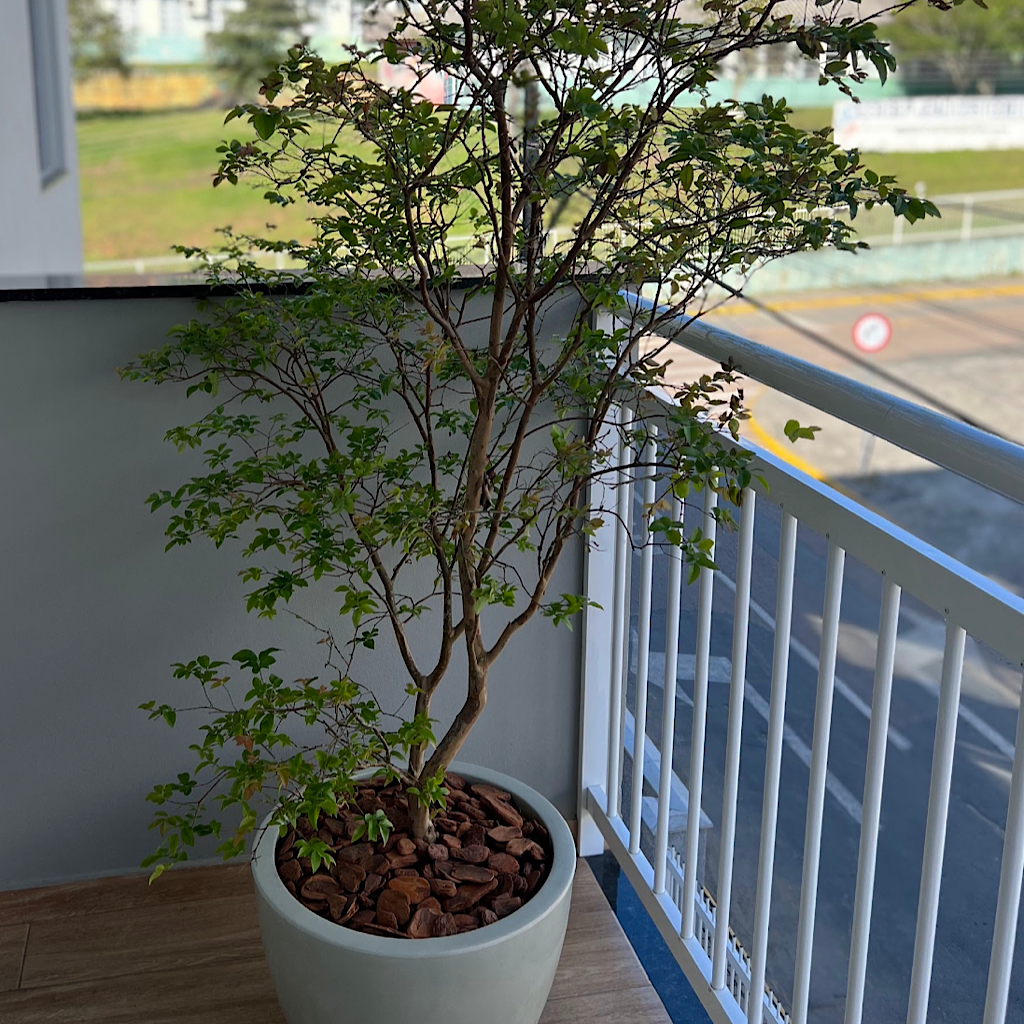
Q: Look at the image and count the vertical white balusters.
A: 10